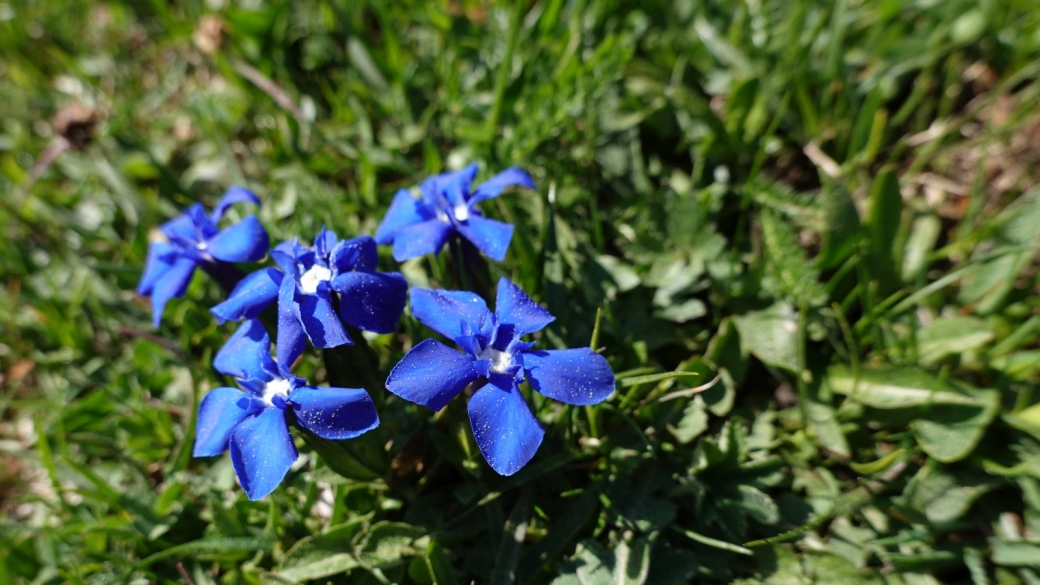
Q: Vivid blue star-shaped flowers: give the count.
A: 5